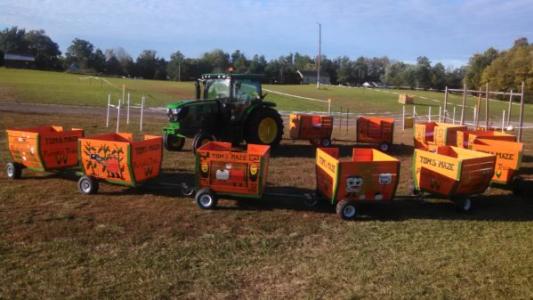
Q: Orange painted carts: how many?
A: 10